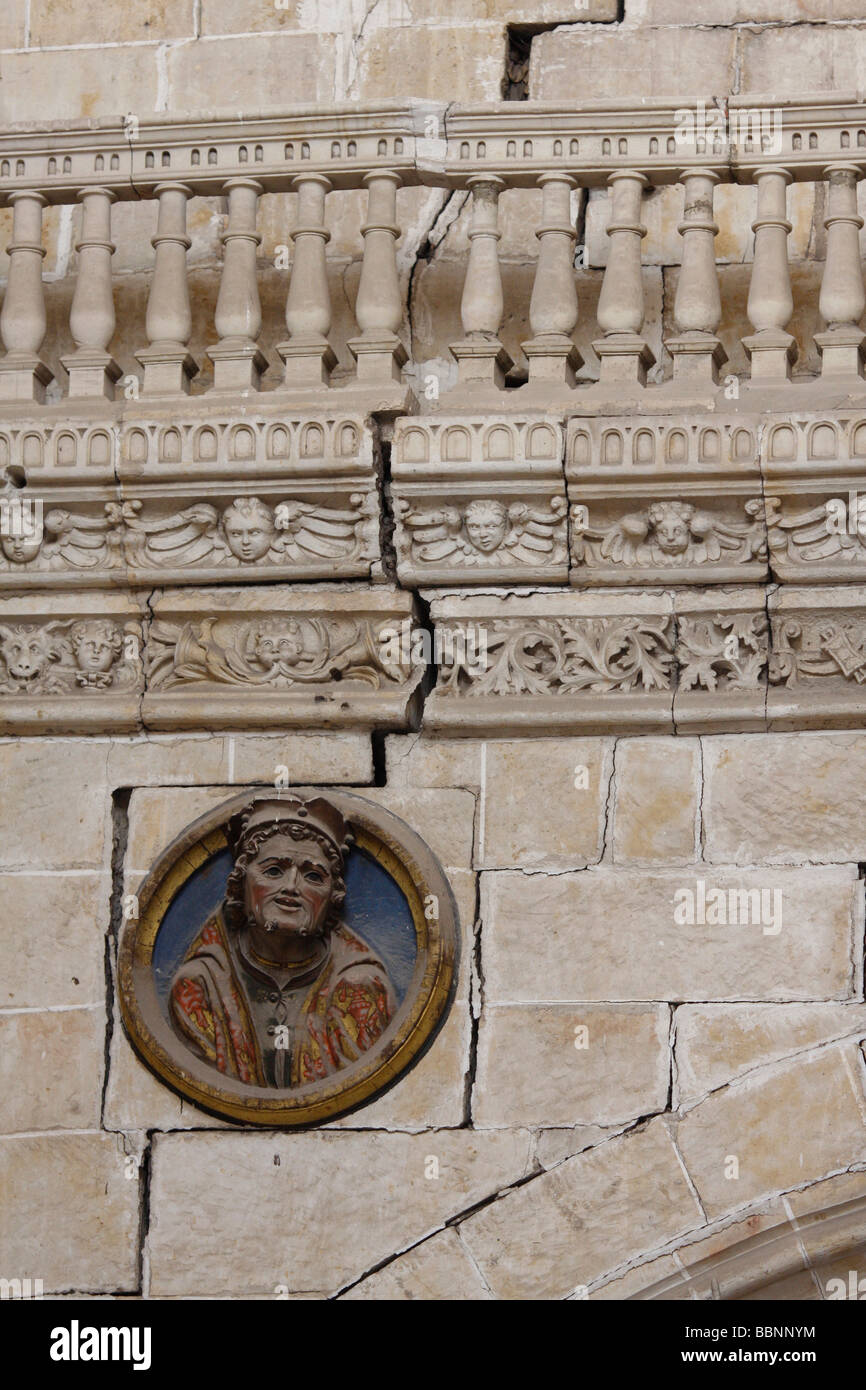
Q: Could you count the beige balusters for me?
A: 12